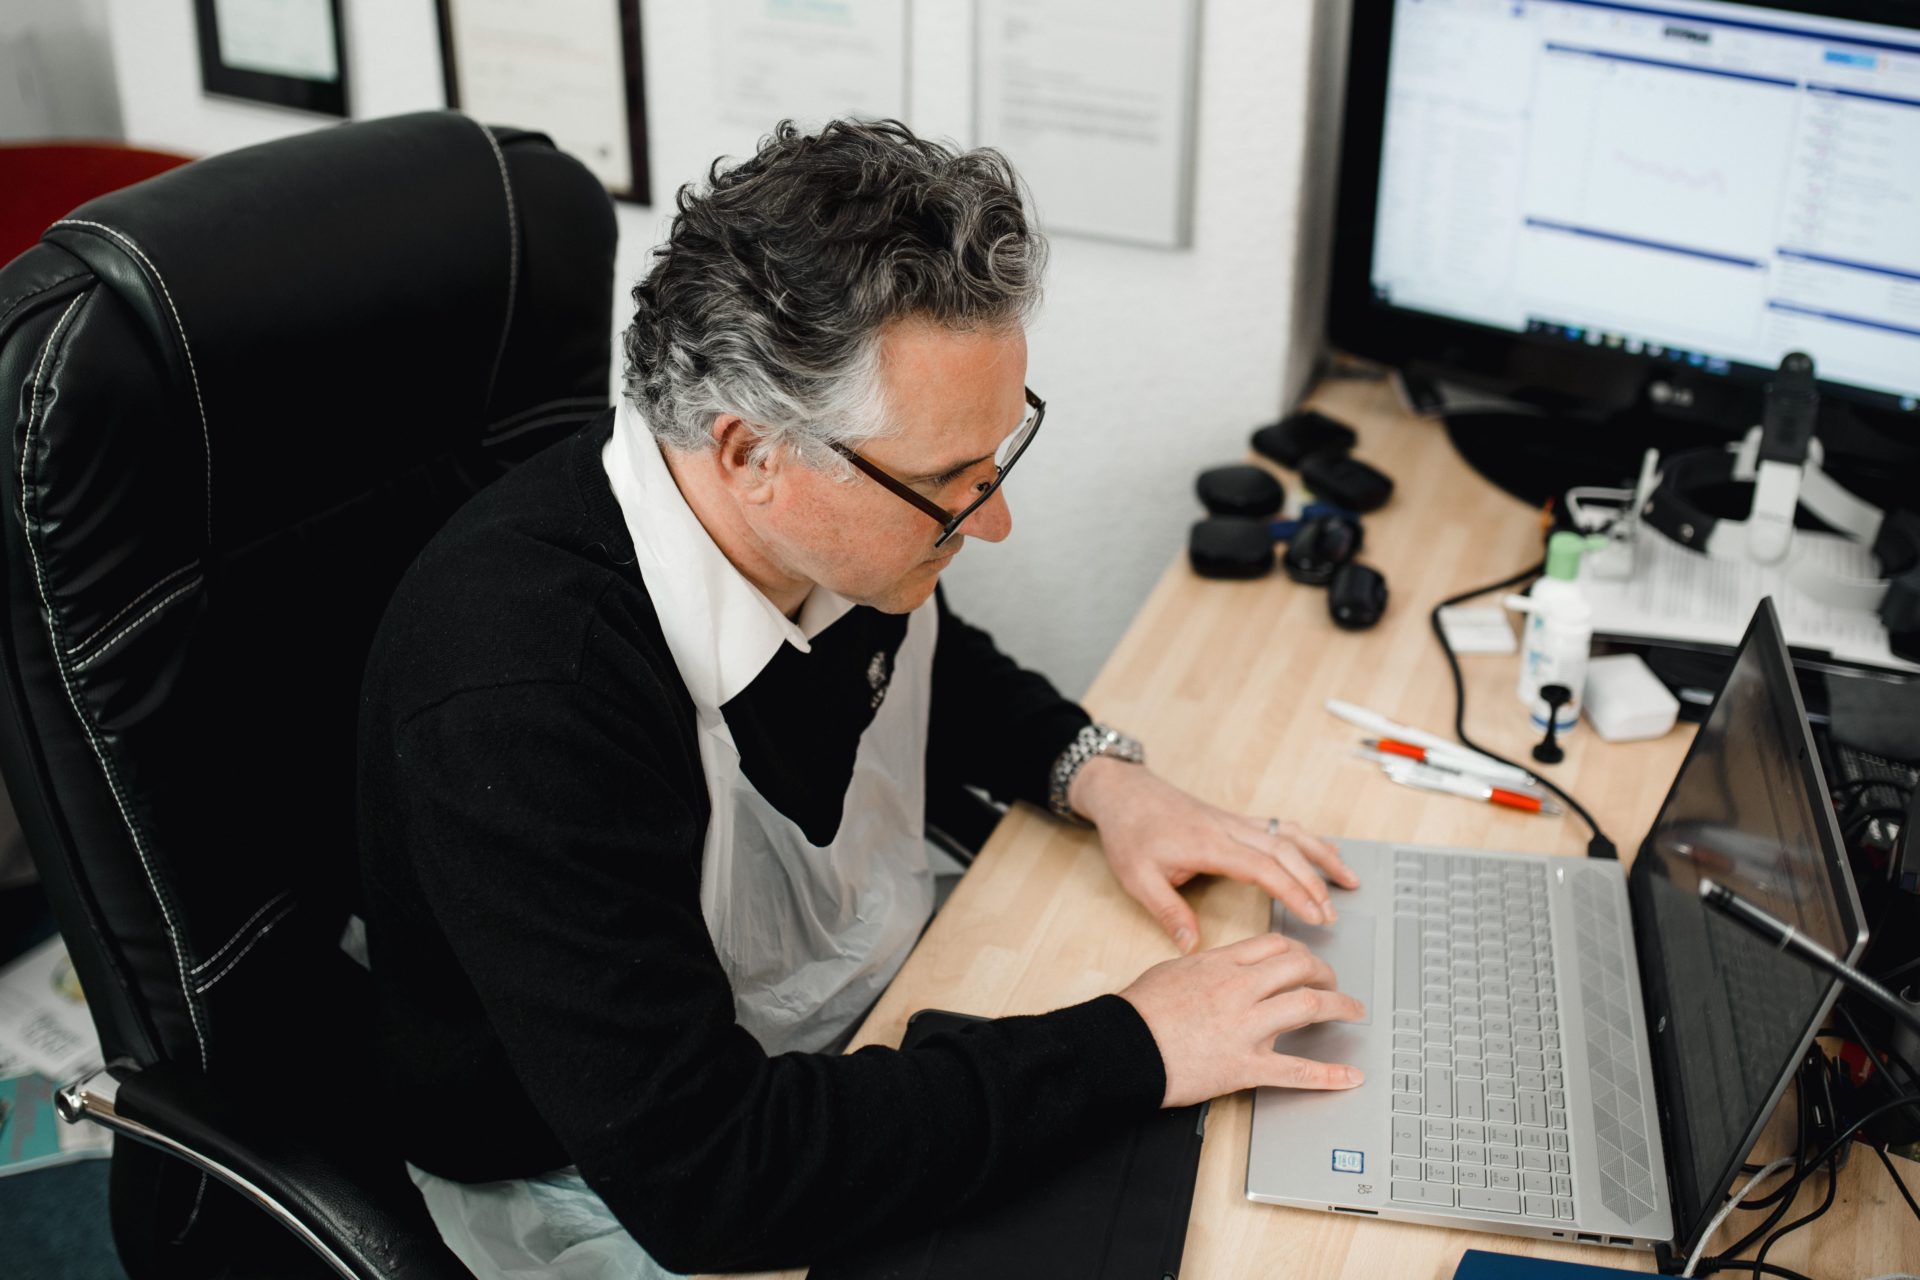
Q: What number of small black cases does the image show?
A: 6